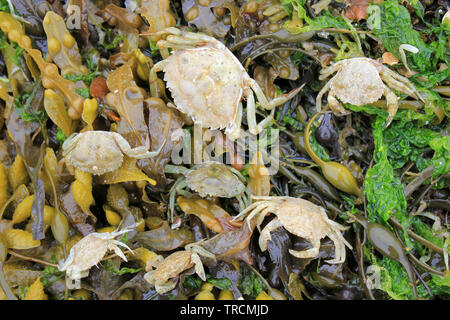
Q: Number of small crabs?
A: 6